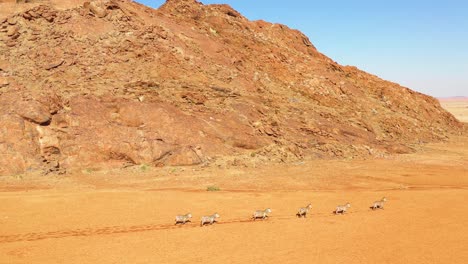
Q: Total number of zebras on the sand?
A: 6